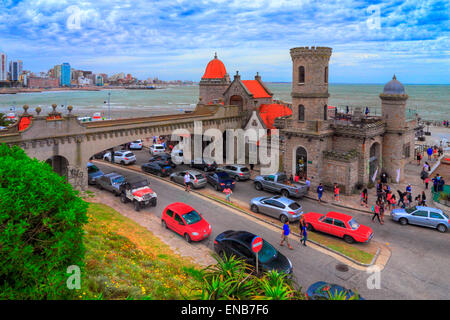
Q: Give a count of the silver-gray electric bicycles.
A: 0